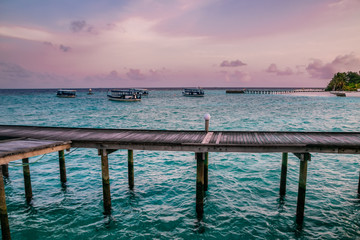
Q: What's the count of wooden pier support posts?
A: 11